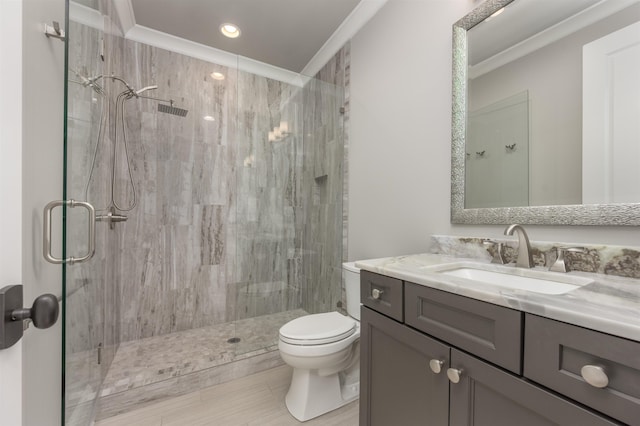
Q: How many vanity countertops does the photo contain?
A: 1